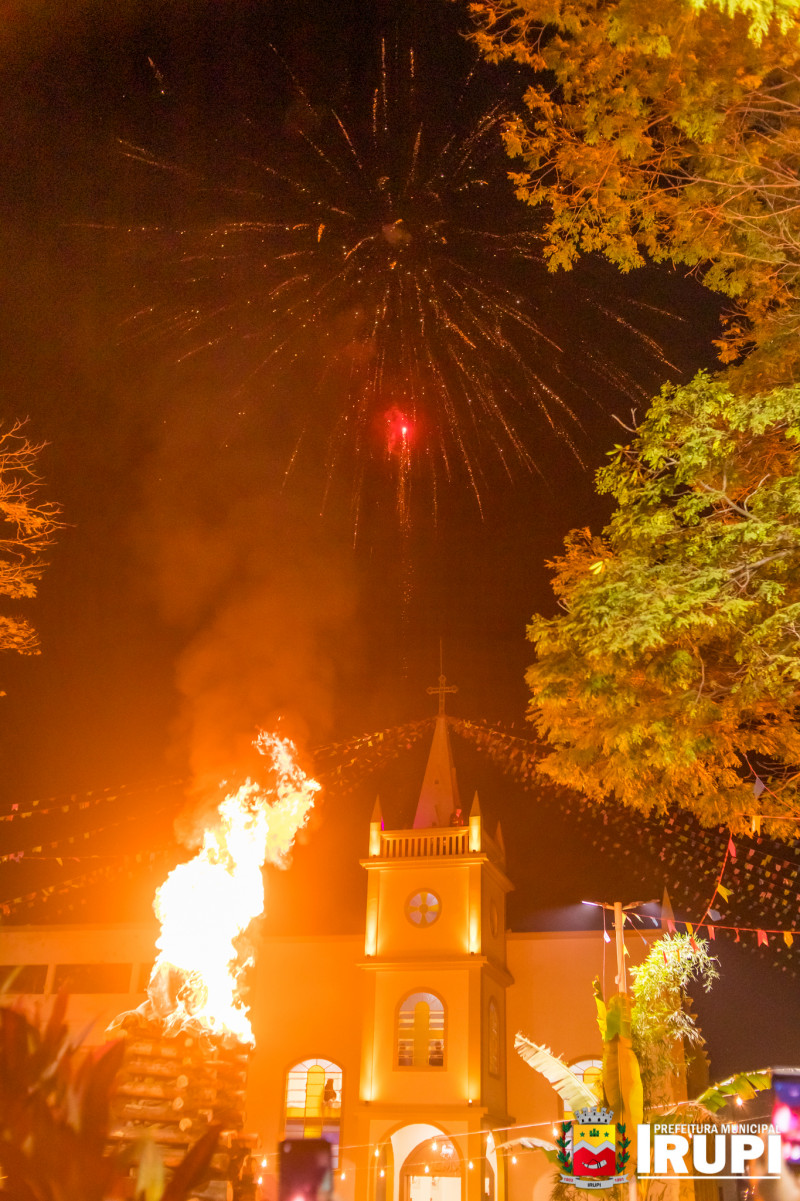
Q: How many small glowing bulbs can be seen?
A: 12